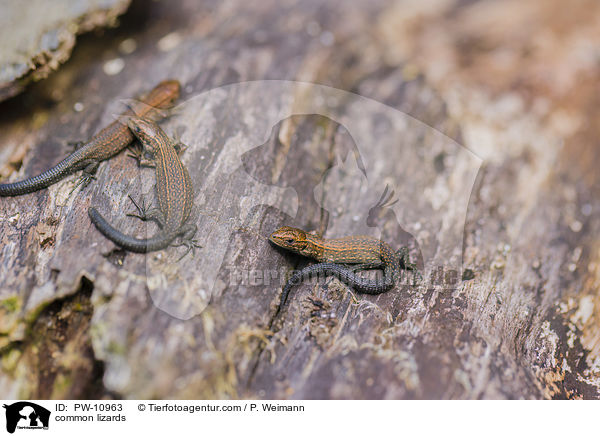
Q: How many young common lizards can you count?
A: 3